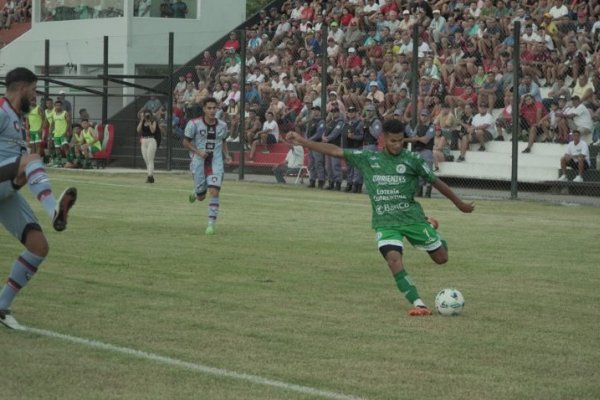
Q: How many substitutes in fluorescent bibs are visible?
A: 5